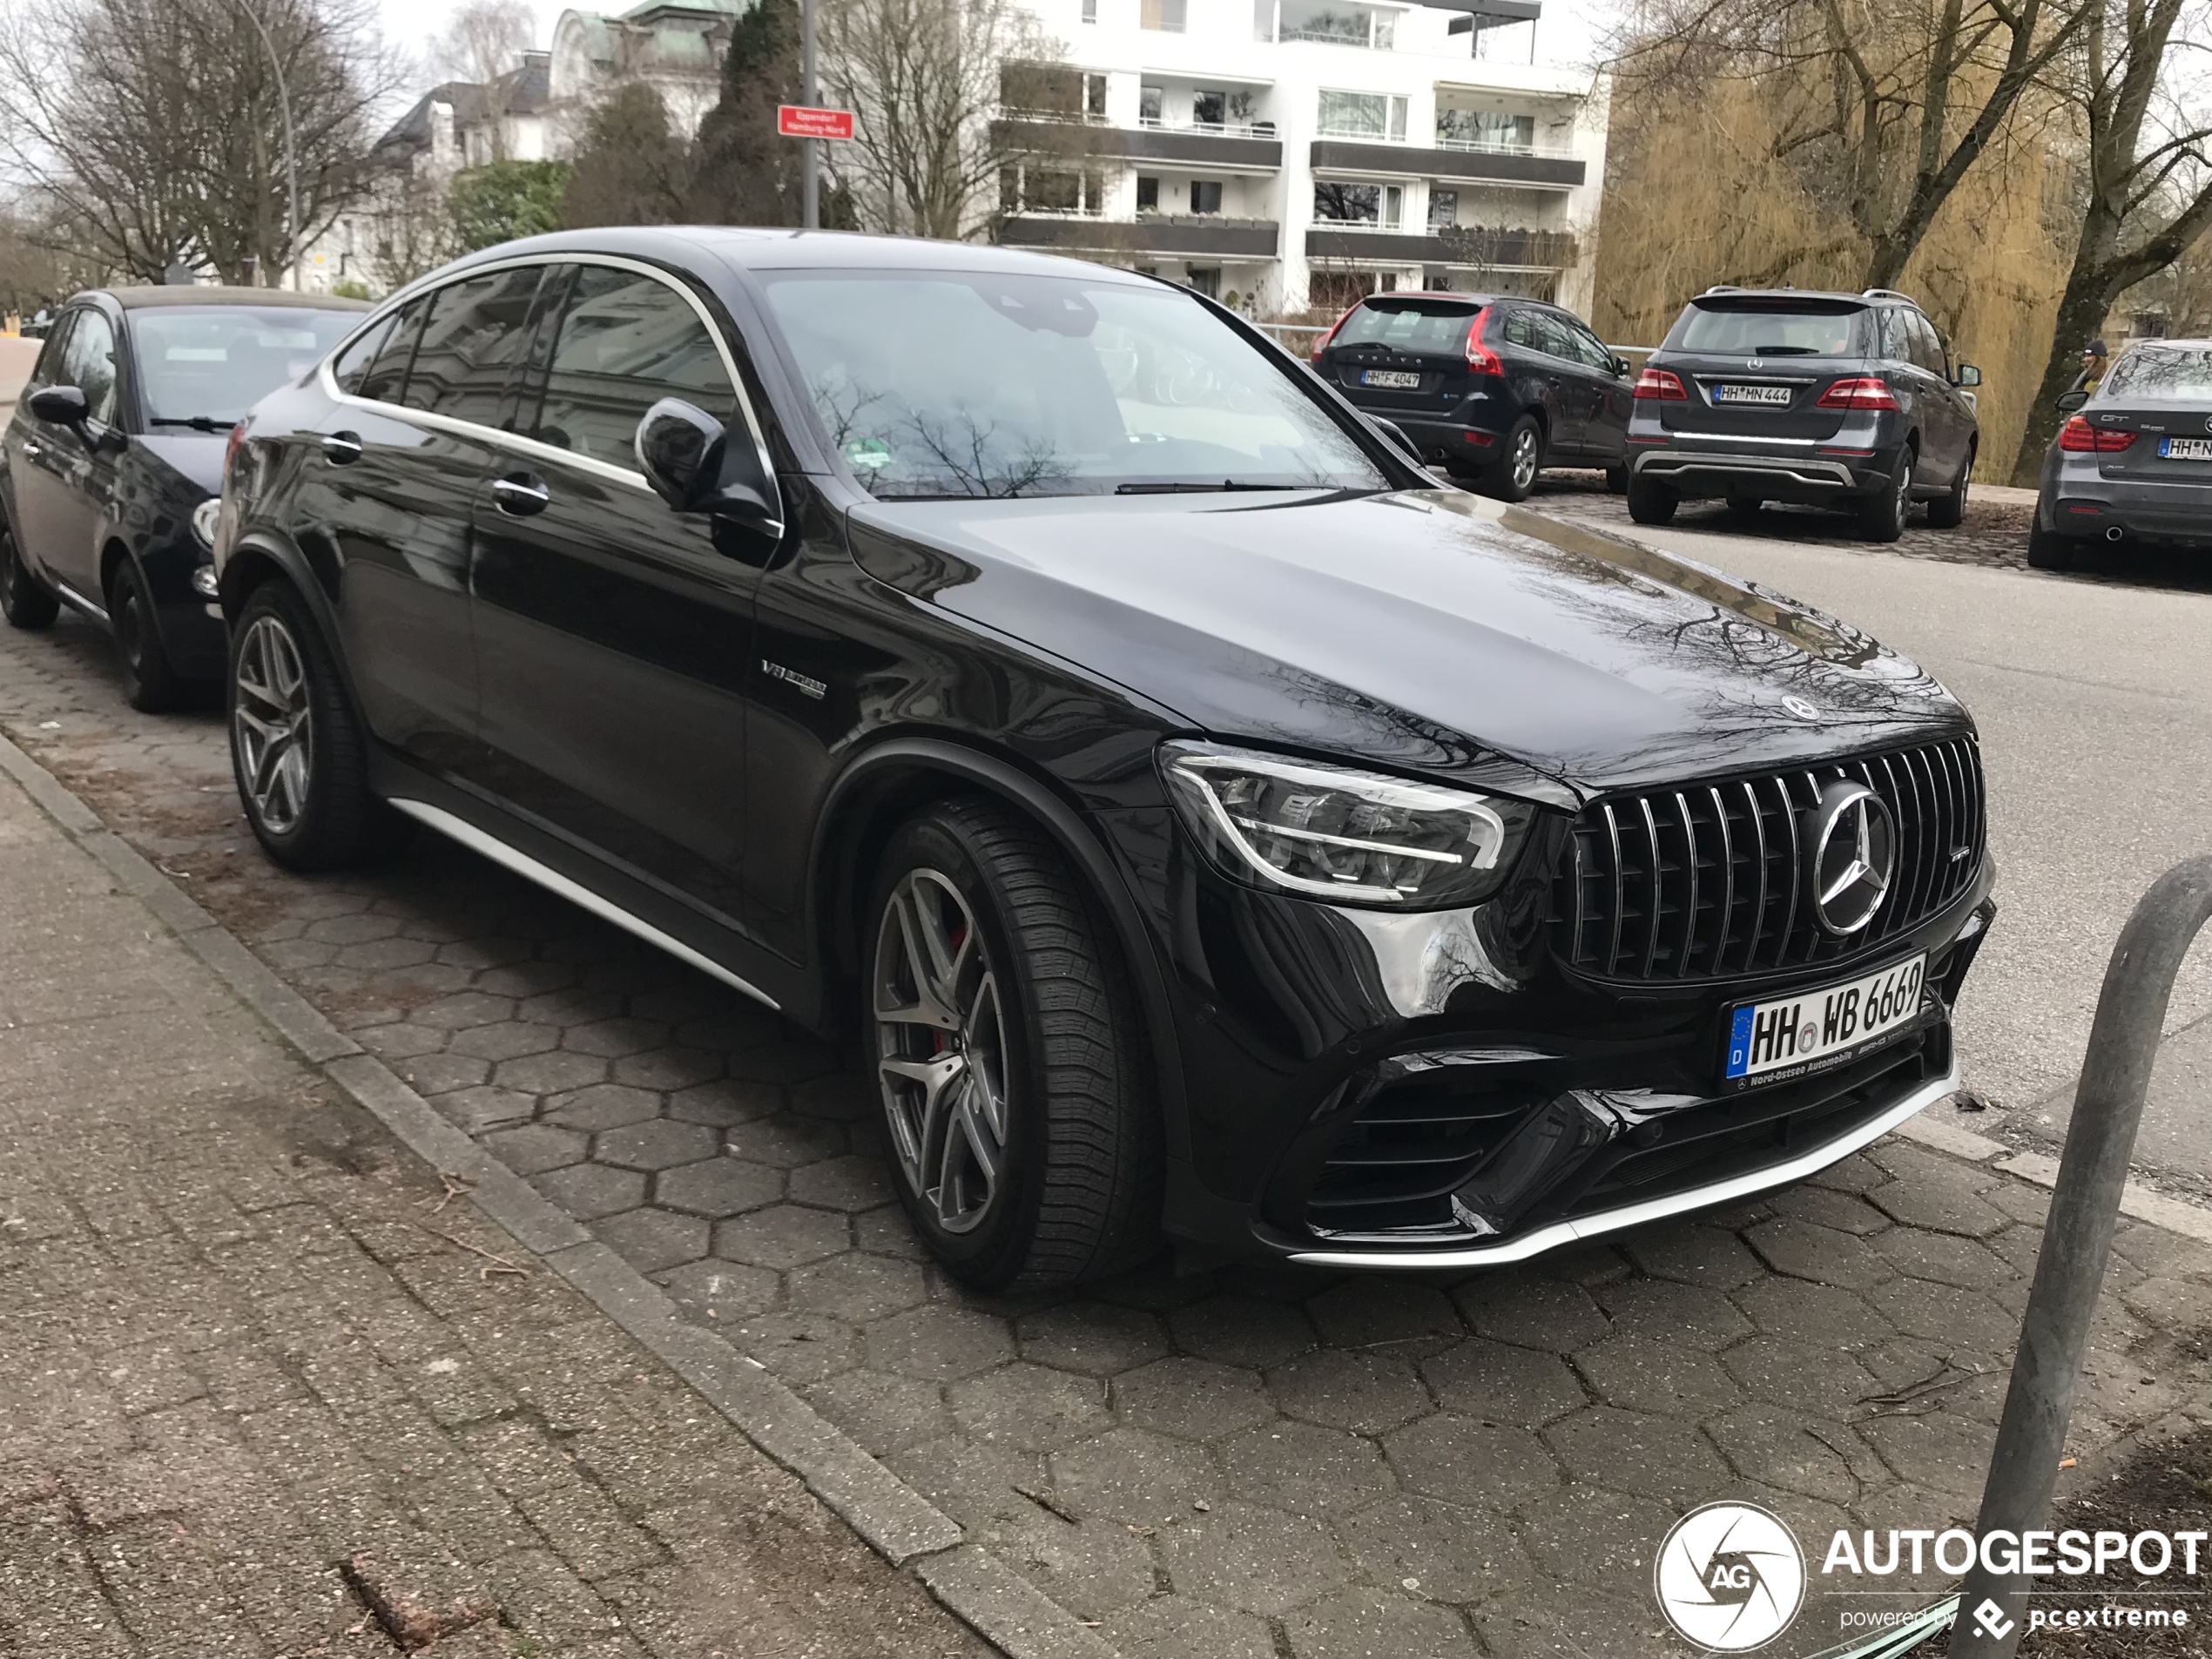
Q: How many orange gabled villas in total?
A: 0